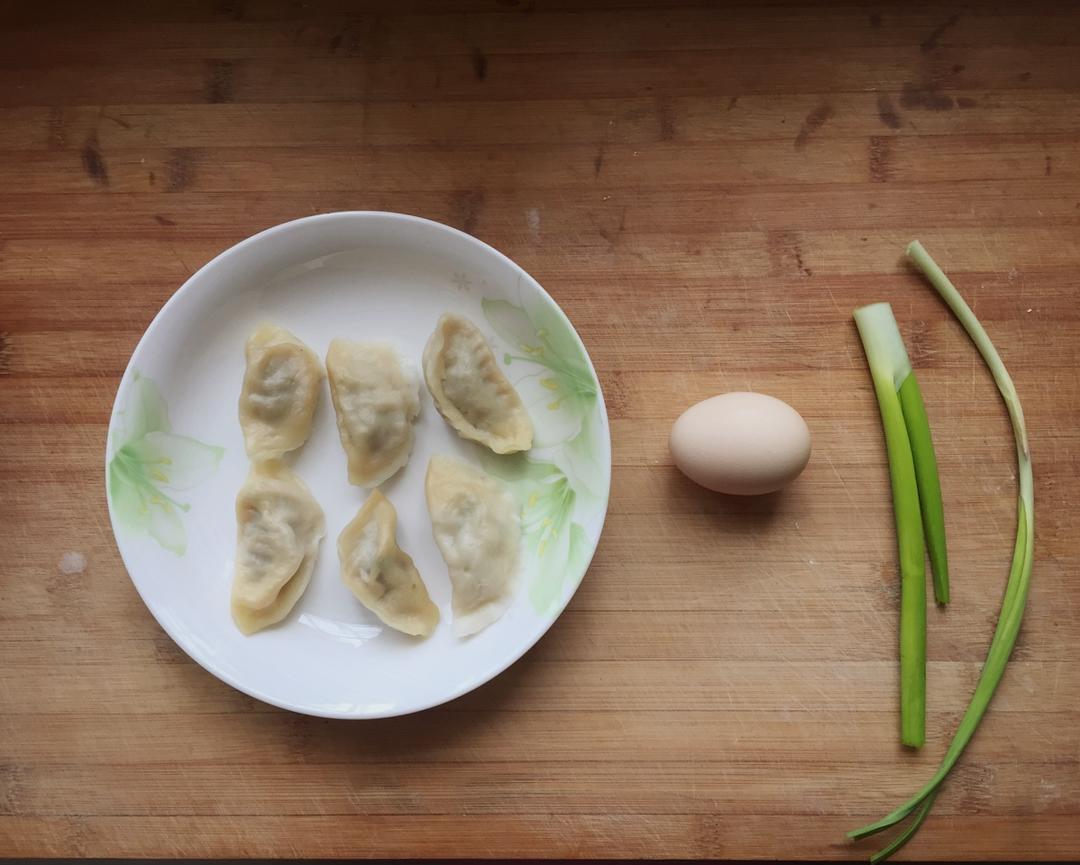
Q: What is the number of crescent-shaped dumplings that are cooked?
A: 6